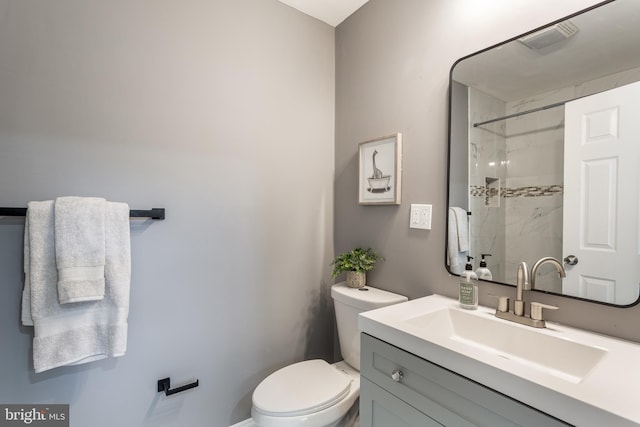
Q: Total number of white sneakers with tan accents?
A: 0